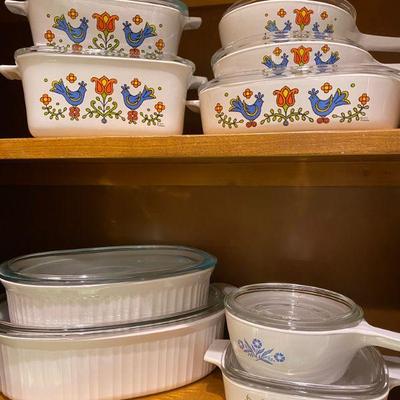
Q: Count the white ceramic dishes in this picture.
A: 9